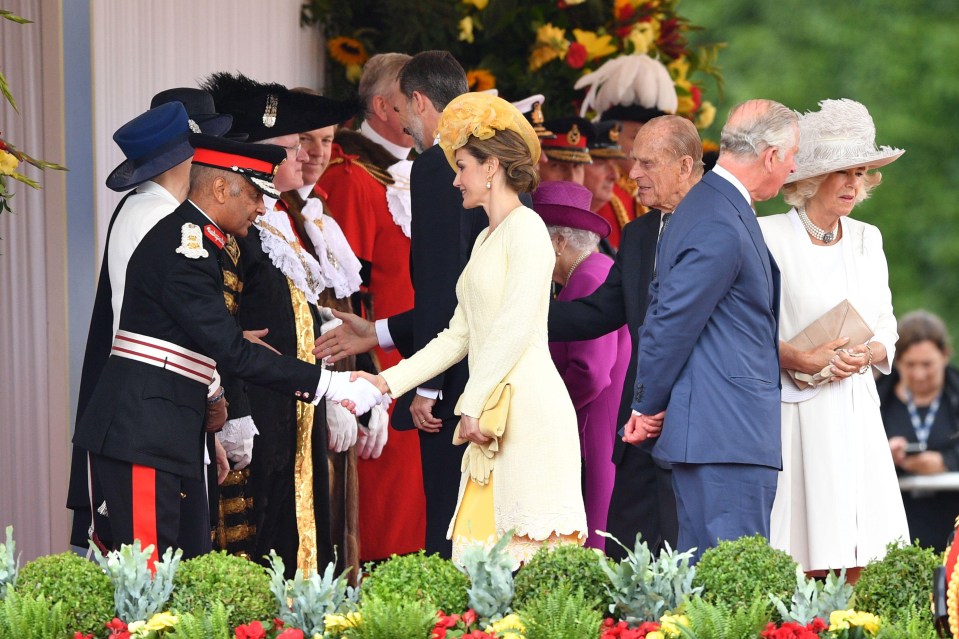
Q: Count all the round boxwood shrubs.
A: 6